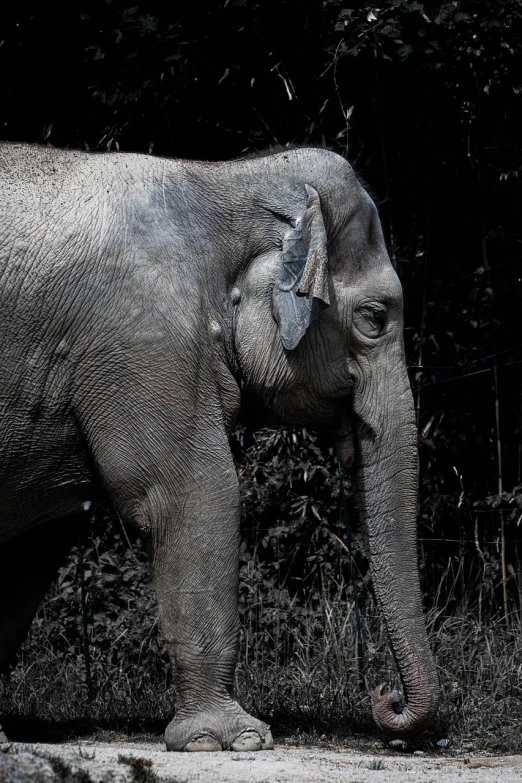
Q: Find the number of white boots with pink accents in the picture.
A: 0